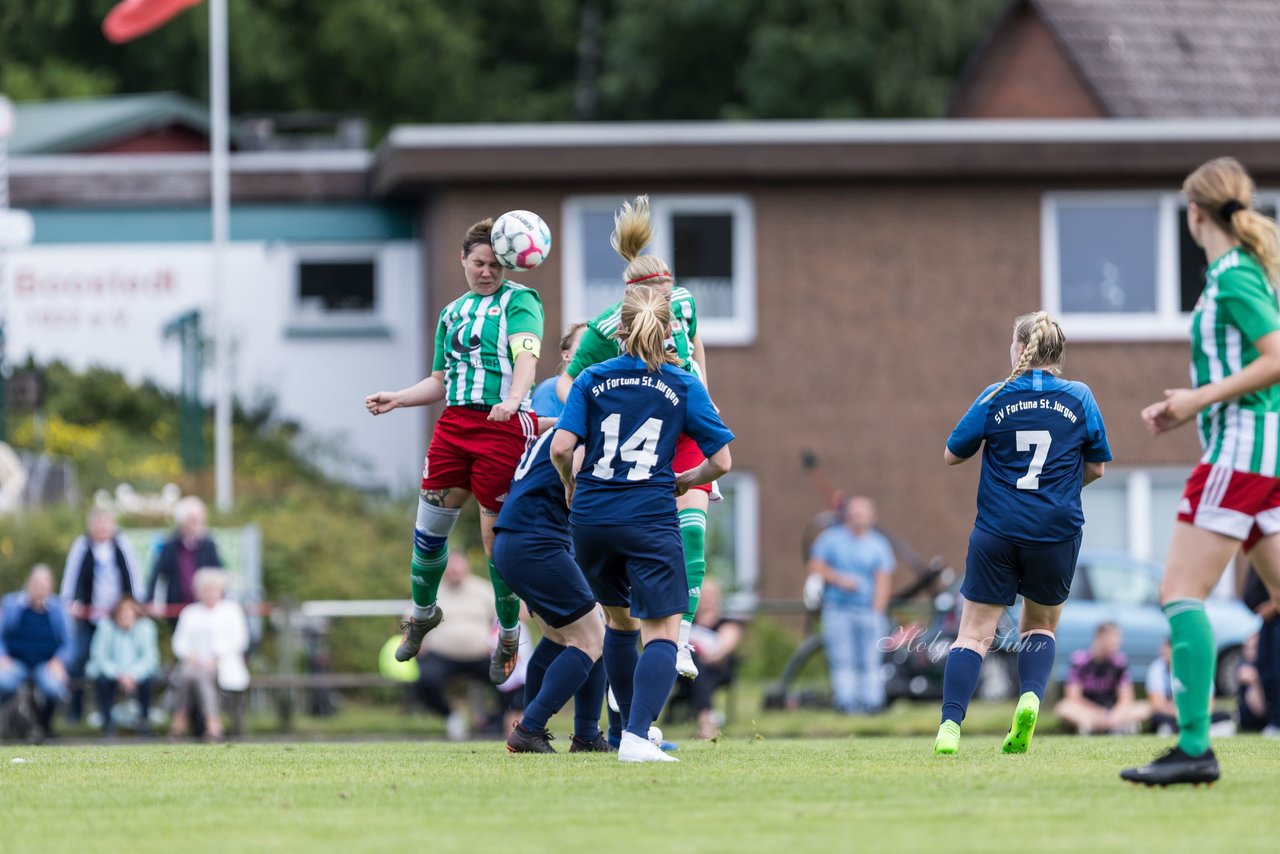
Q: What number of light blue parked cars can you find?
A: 1